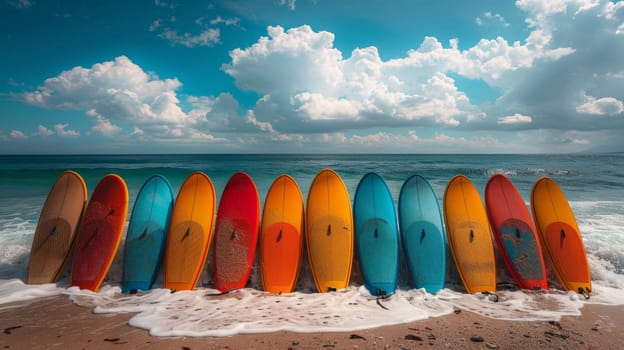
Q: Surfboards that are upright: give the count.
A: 12